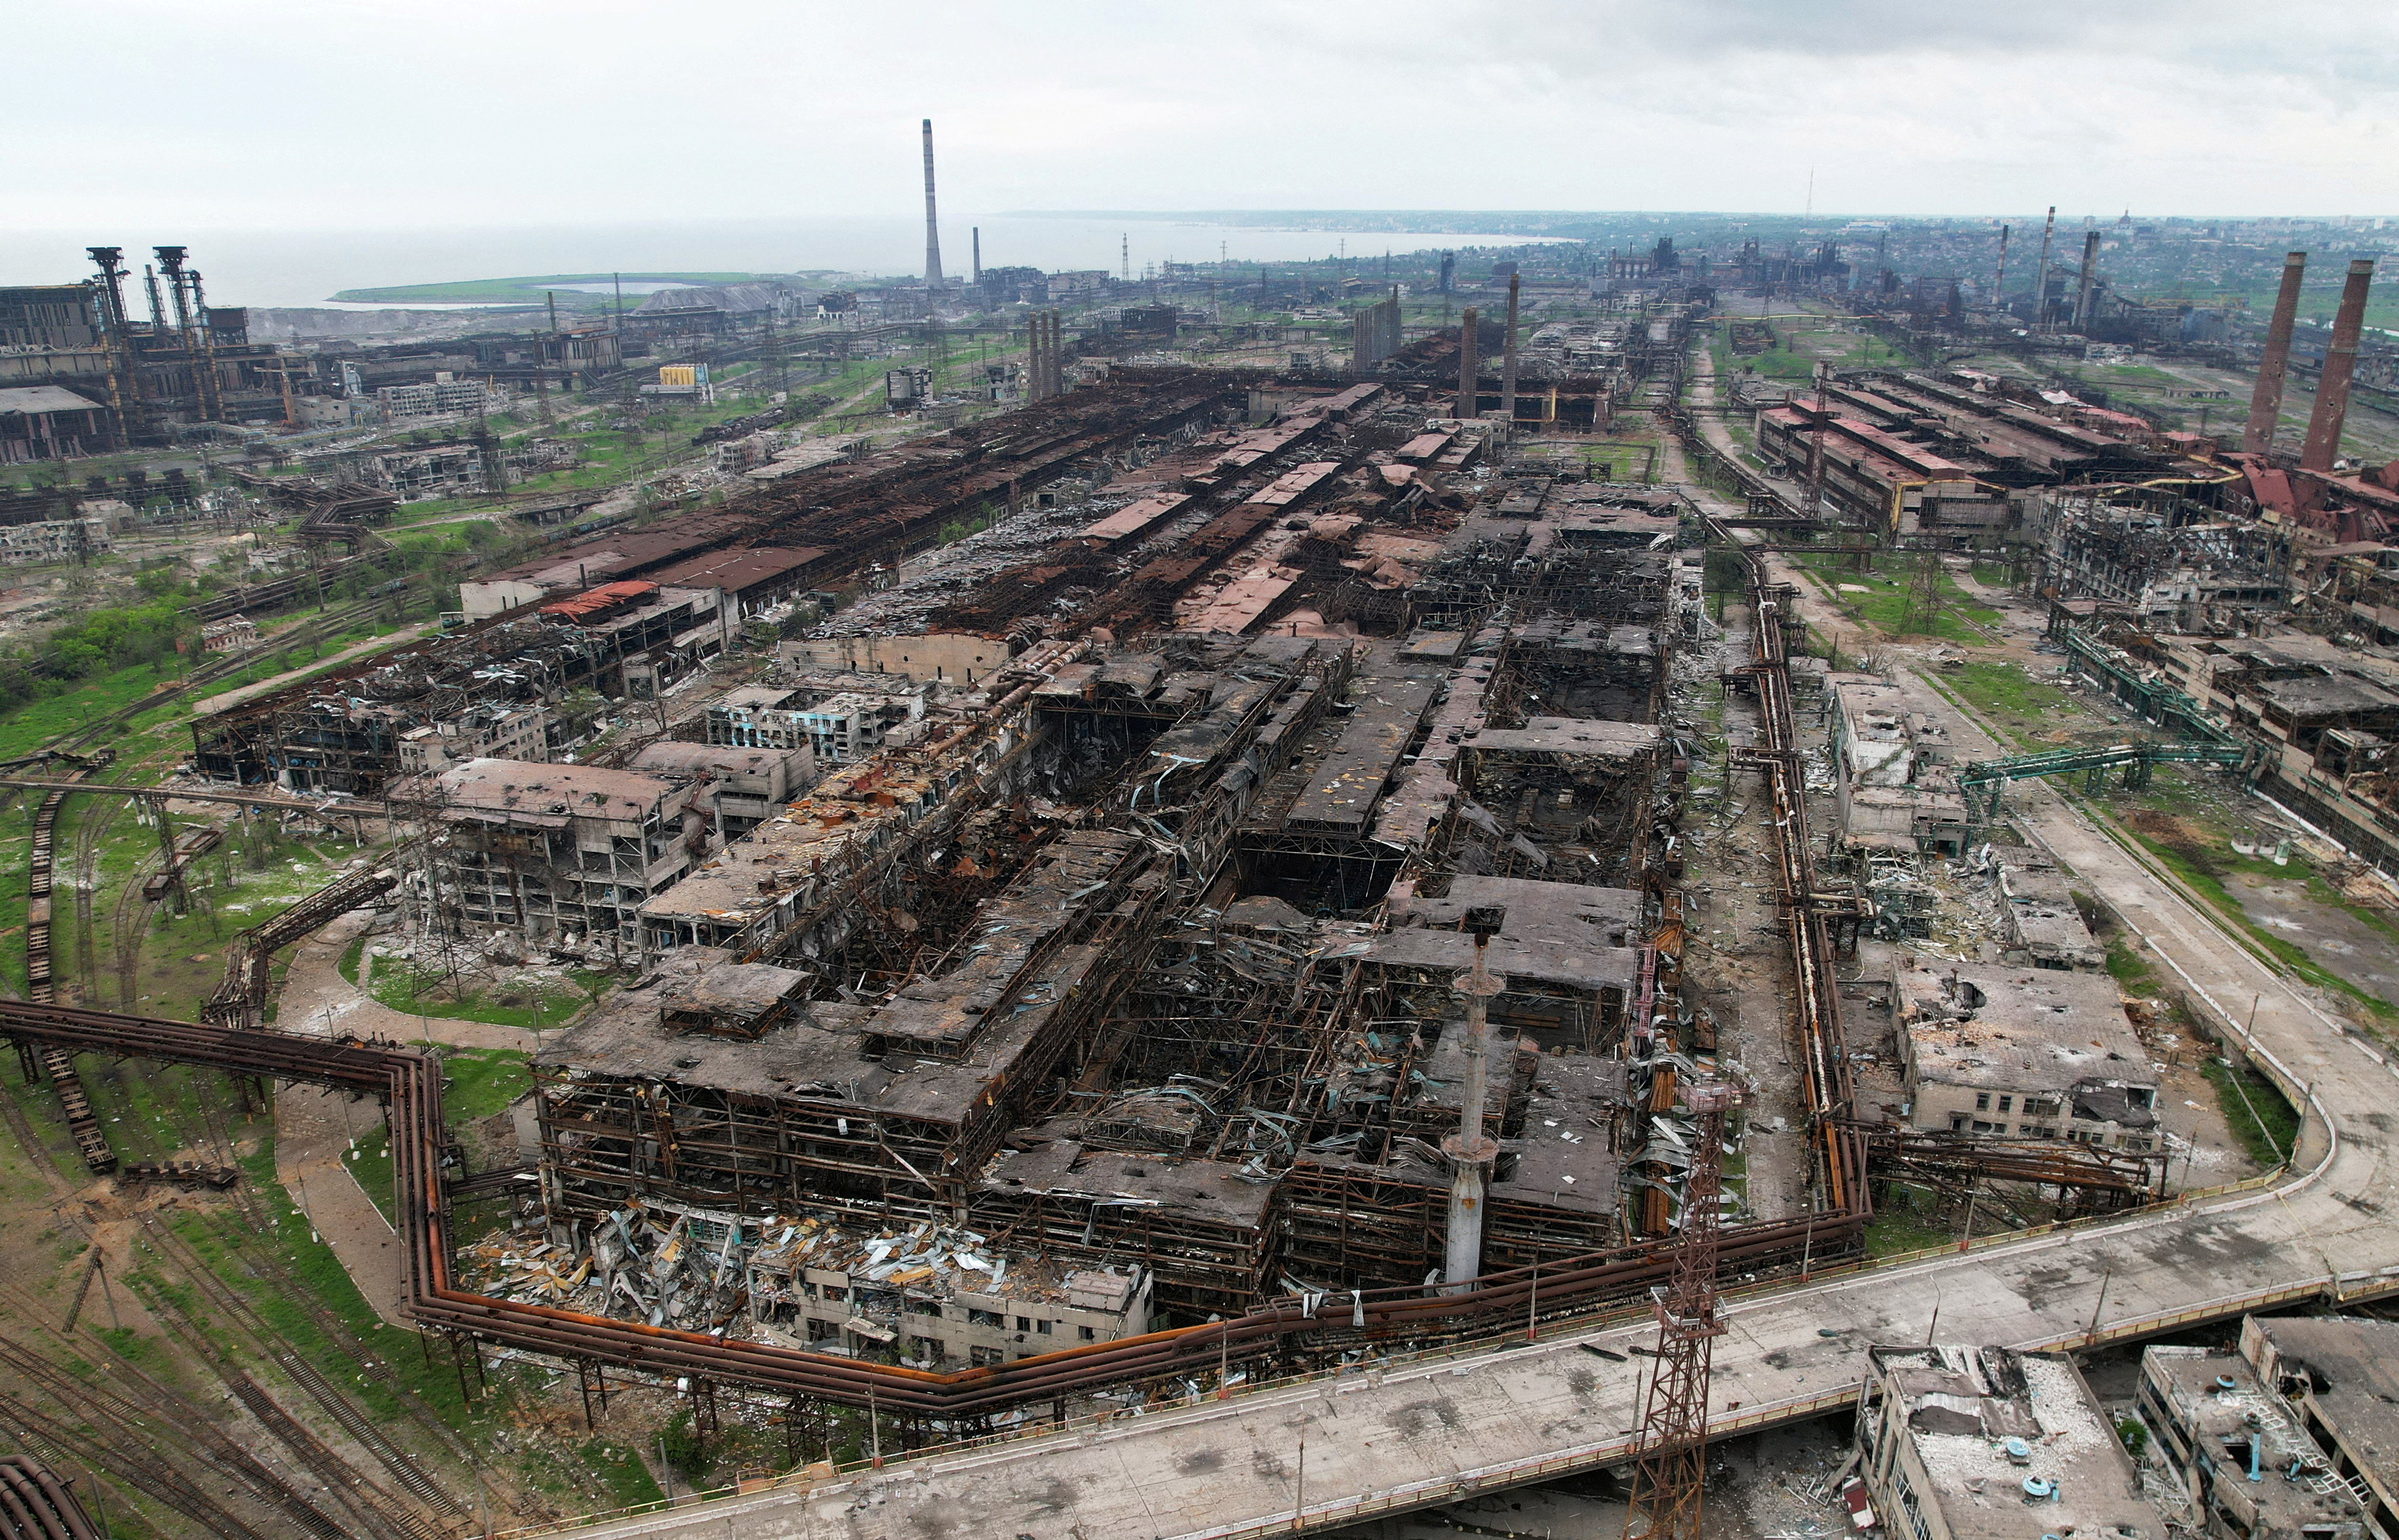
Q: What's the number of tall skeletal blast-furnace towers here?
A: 2